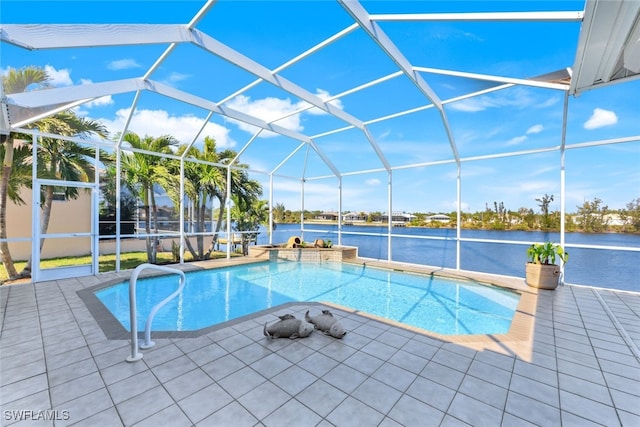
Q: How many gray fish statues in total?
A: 2